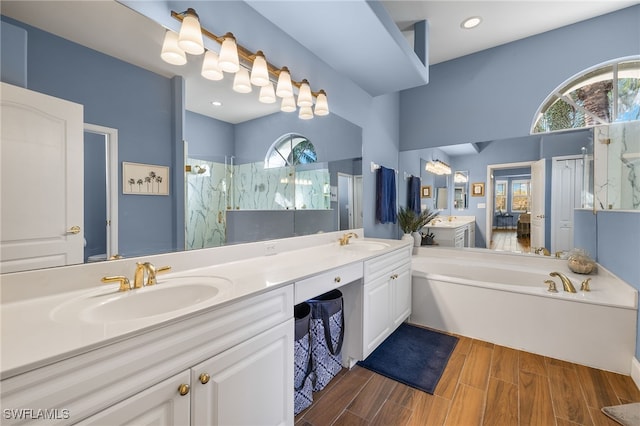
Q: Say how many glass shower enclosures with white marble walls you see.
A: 1